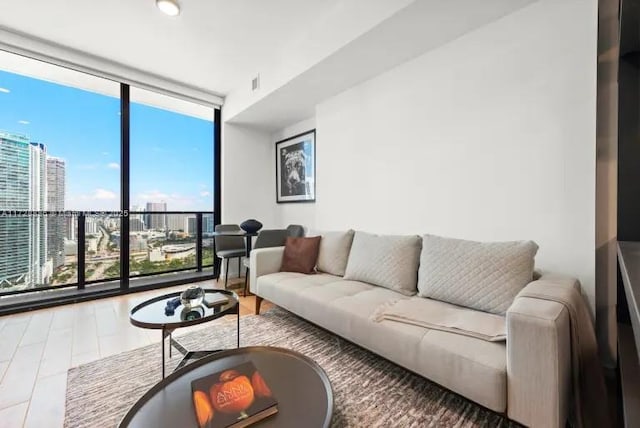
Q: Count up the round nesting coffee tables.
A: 2